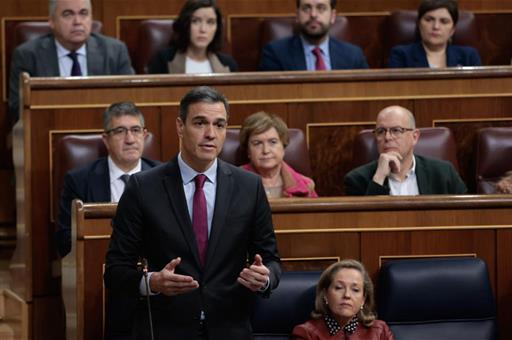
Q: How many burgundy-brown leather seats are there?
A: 8